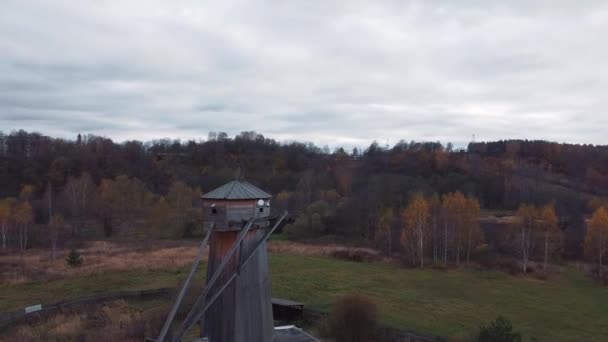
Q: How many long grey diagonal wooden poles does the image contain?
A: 3